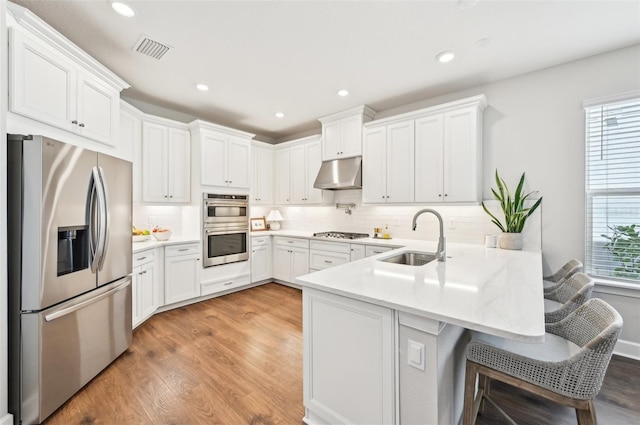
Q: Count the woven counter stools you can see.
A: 3